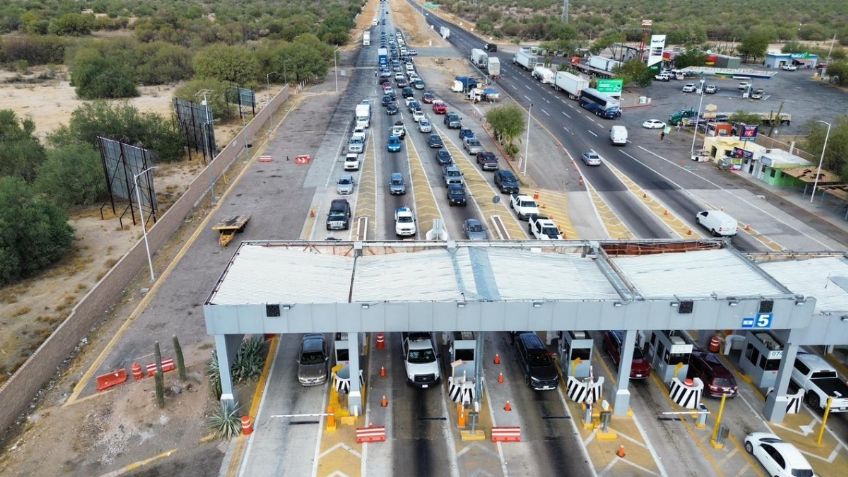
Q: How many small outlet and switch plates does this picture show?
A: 0